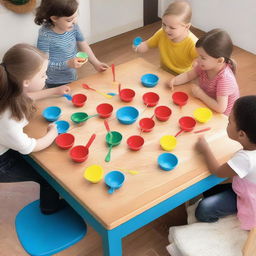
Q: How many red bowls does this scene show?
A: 11